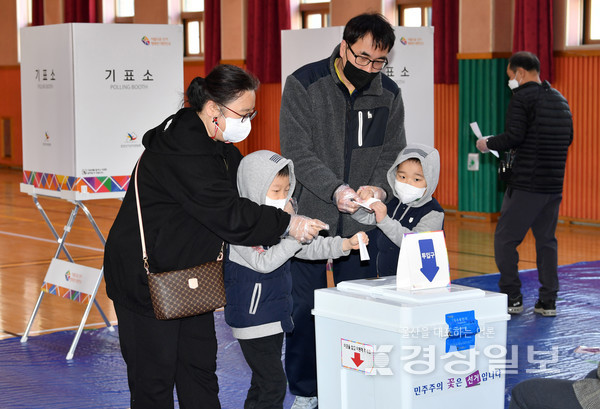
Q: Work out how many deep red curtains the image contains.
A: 6